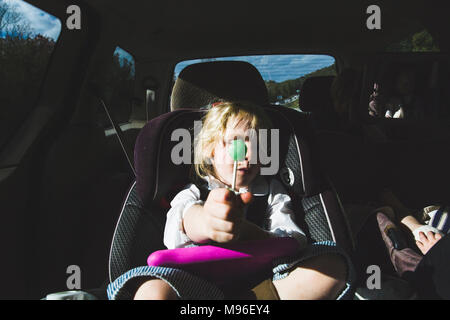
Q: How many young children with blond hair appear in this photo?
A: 1